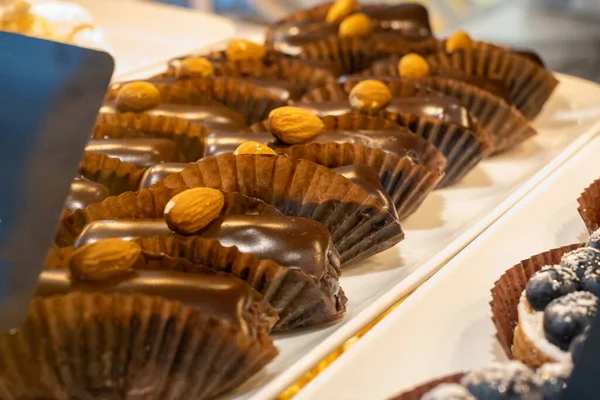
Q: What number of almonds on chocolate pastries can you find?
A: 12